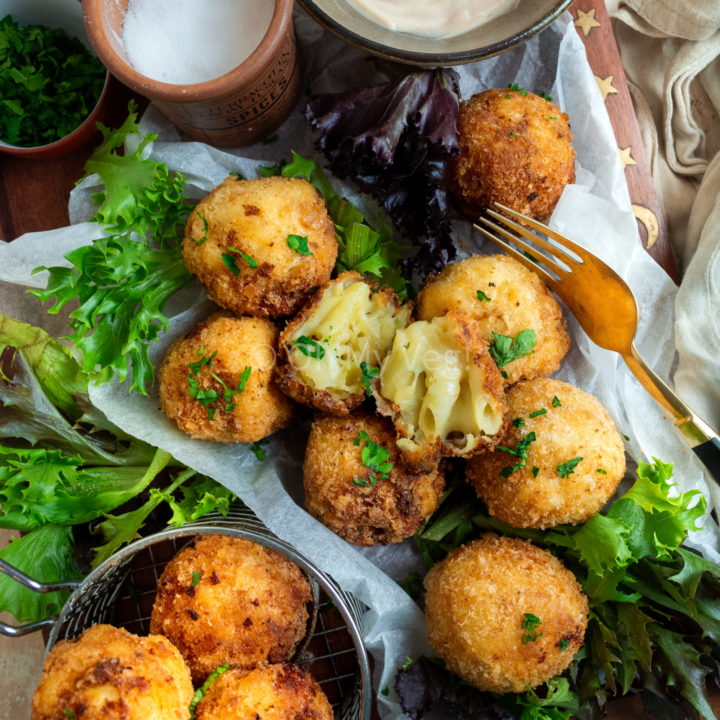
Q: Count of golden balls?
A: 11